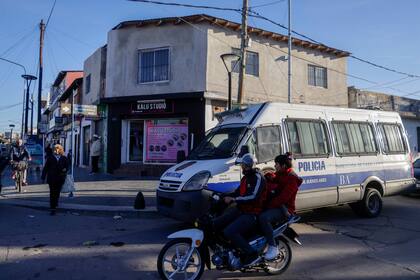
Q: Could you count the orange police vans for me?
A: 0